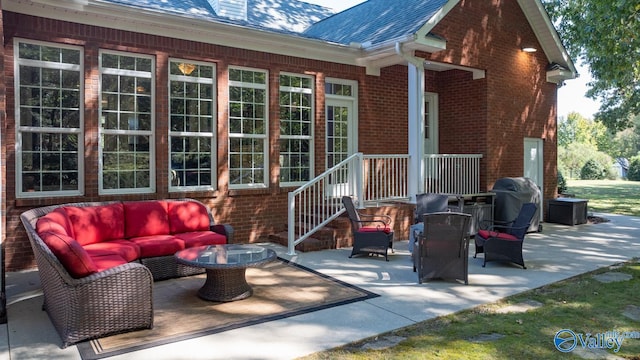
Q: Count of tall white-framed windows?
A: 5